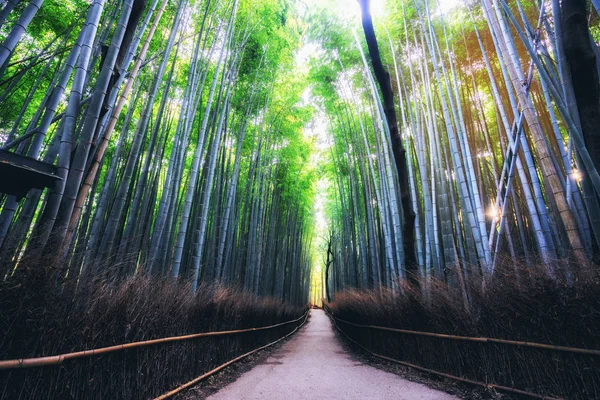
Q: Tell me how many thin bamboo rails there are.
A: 4